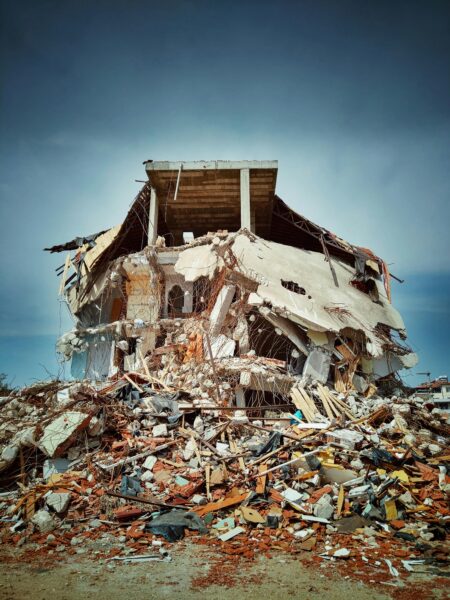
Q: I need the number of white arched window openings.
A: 1